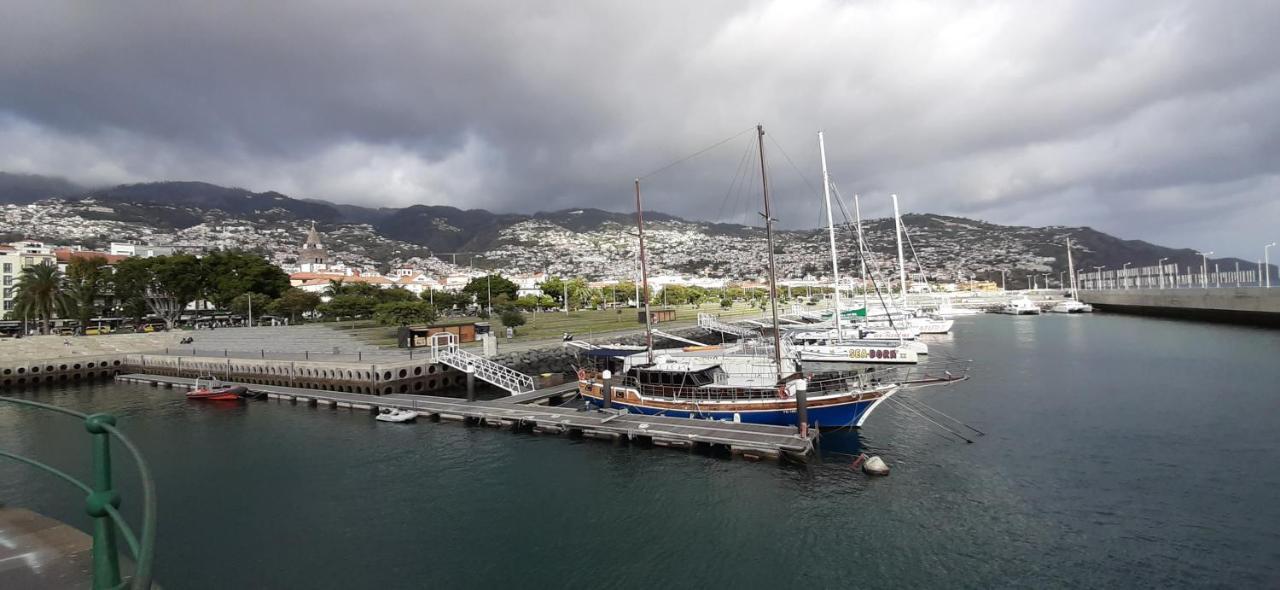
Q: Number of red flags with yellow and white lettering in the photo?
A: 0